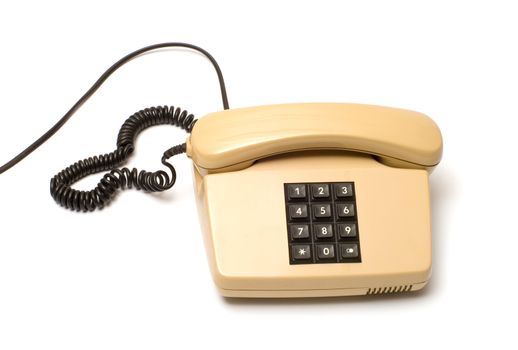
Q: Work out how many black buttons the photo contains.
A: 12